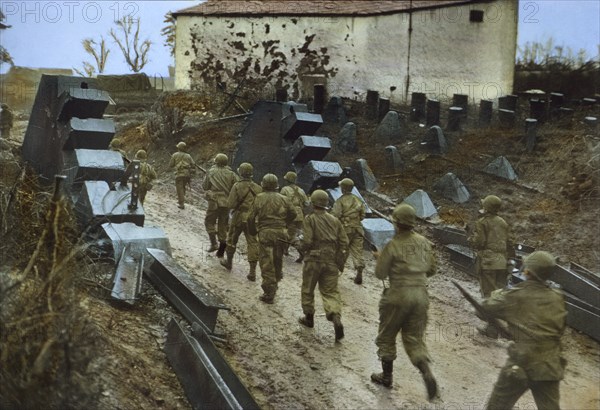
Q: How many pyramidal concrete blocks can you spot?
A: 9